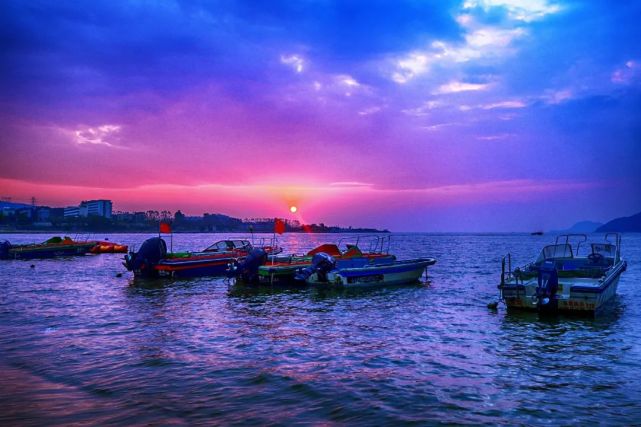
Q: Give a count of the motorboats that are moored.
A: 5